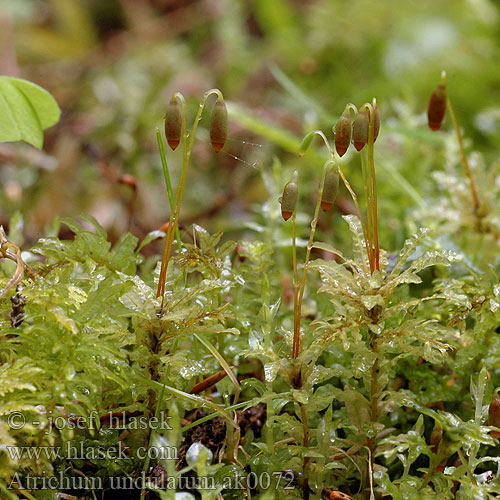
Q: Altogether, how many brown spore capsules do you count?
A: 8